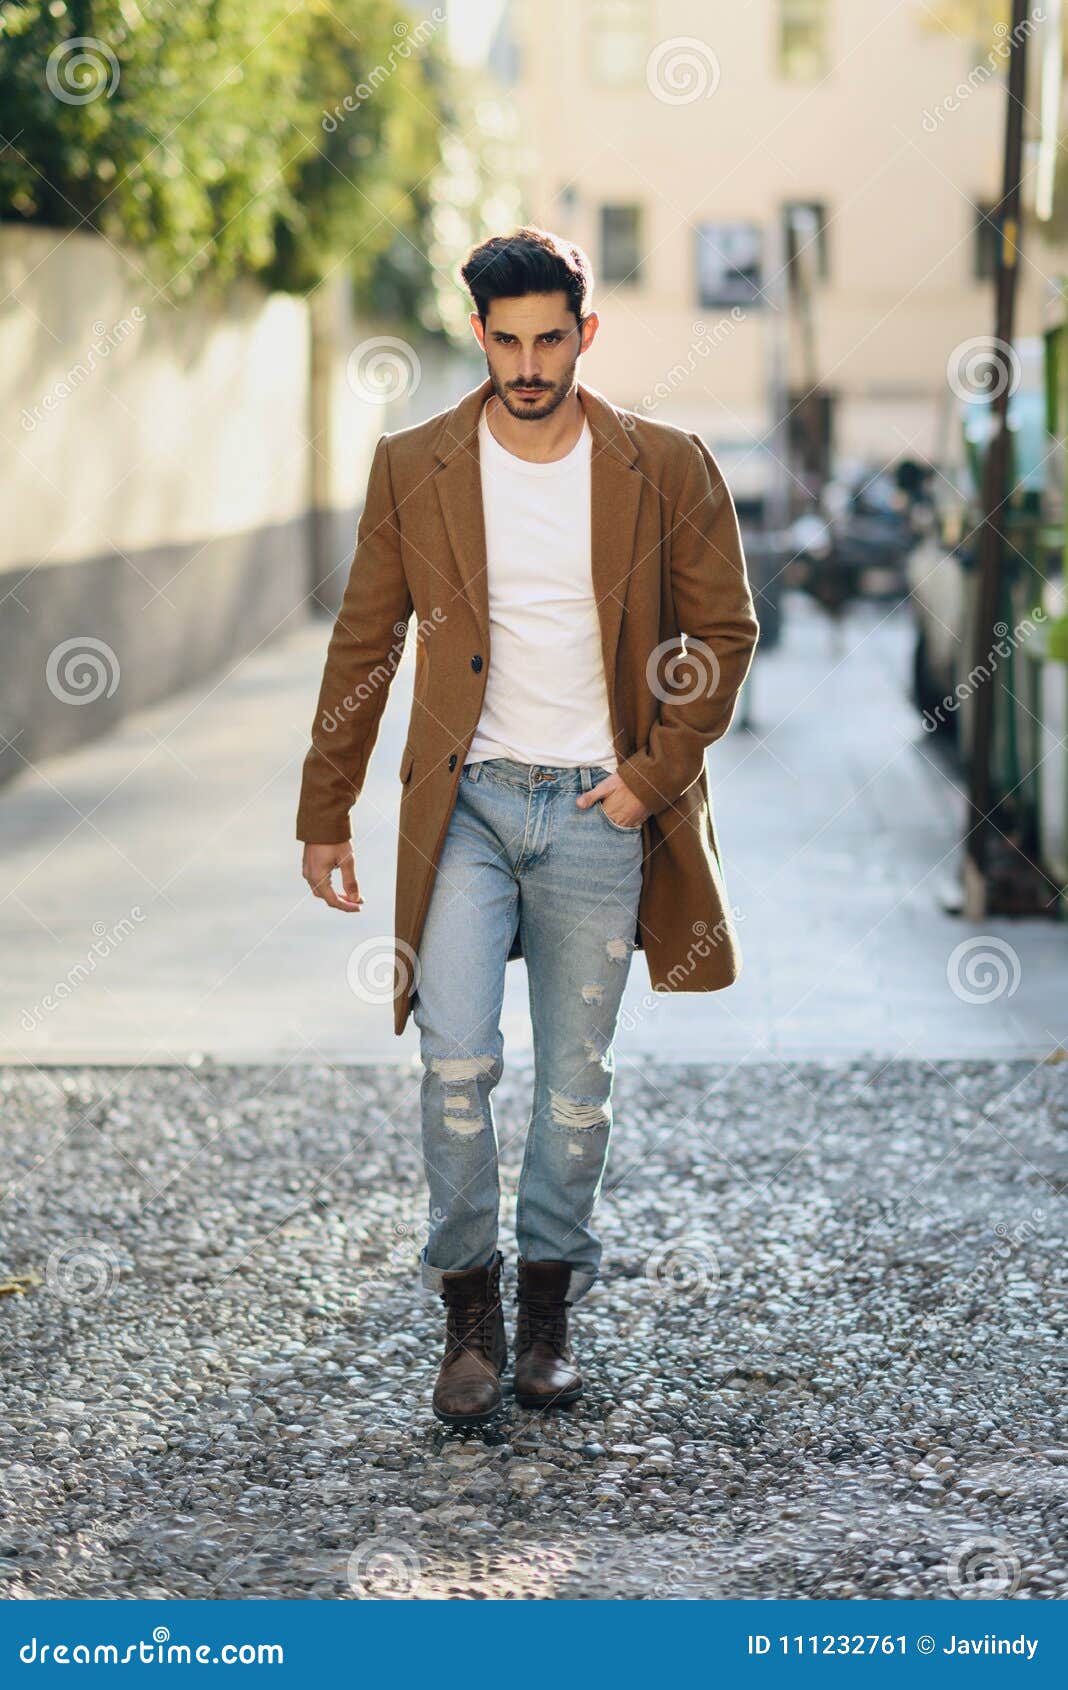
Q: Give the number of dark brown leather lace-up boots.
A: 2